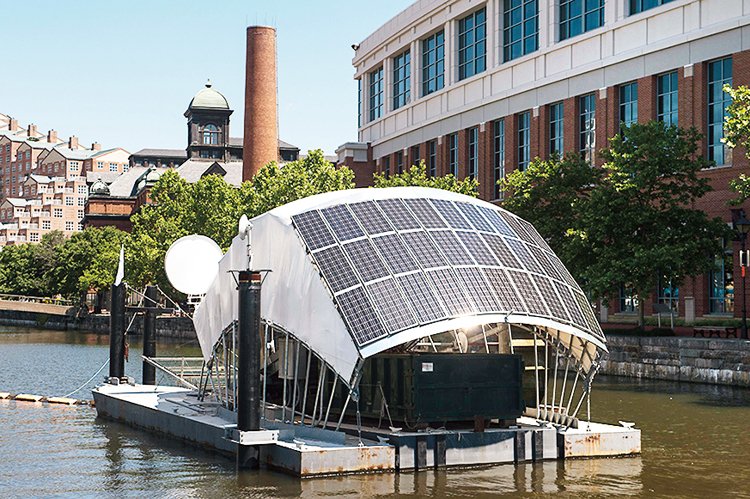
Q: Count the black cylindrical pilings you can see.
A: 3